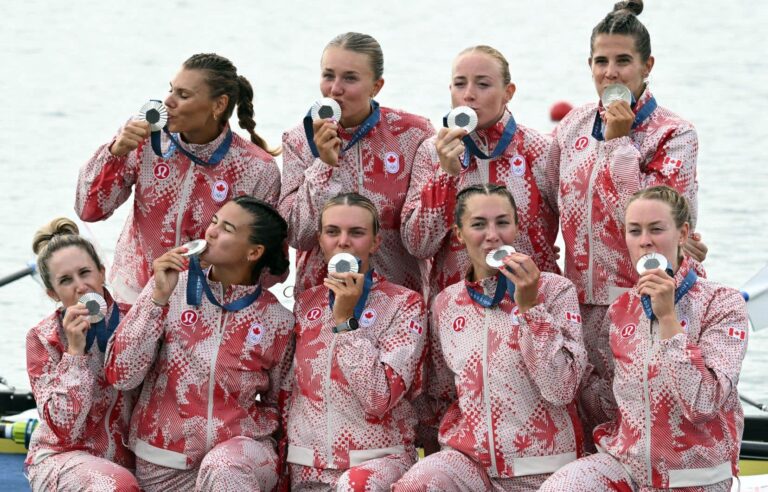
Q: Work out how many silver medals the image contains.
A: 9